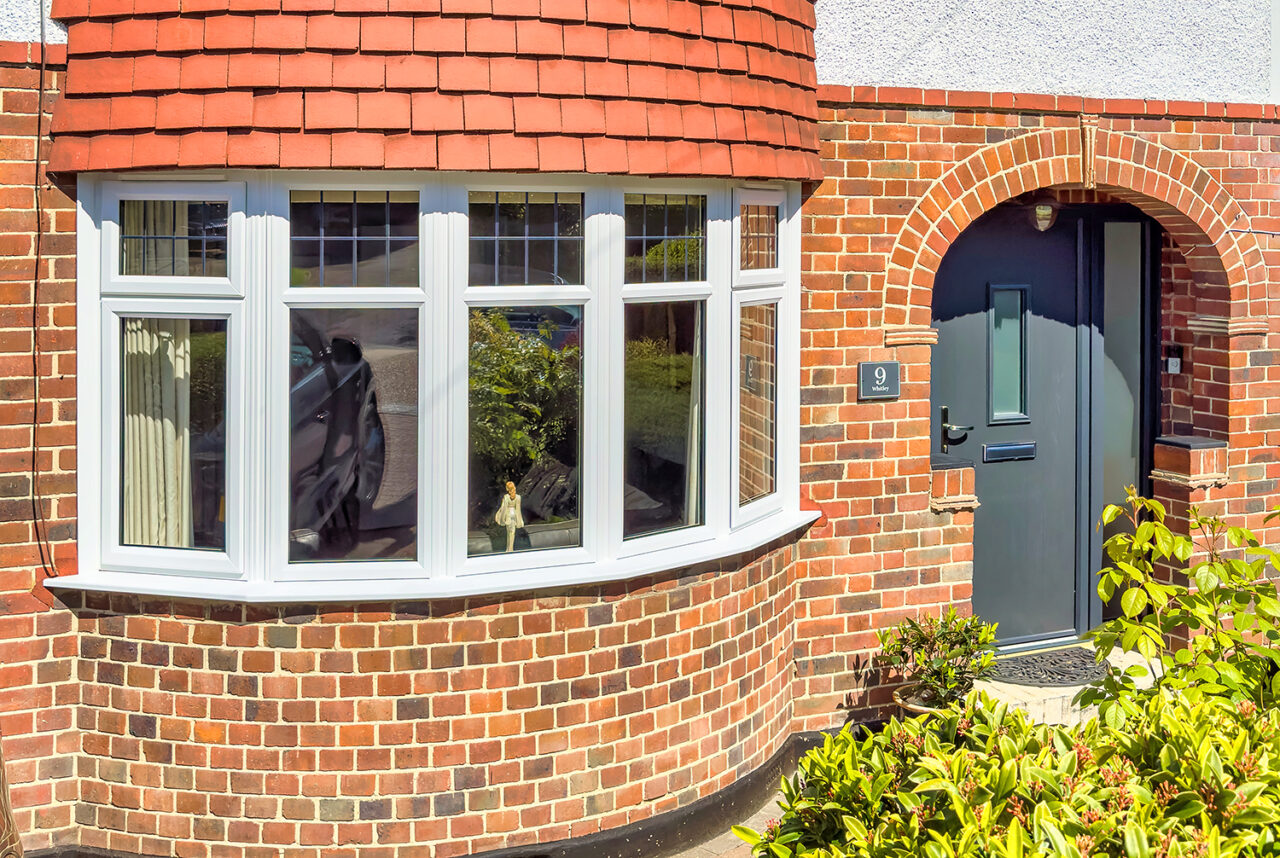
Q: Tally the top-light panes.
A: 5